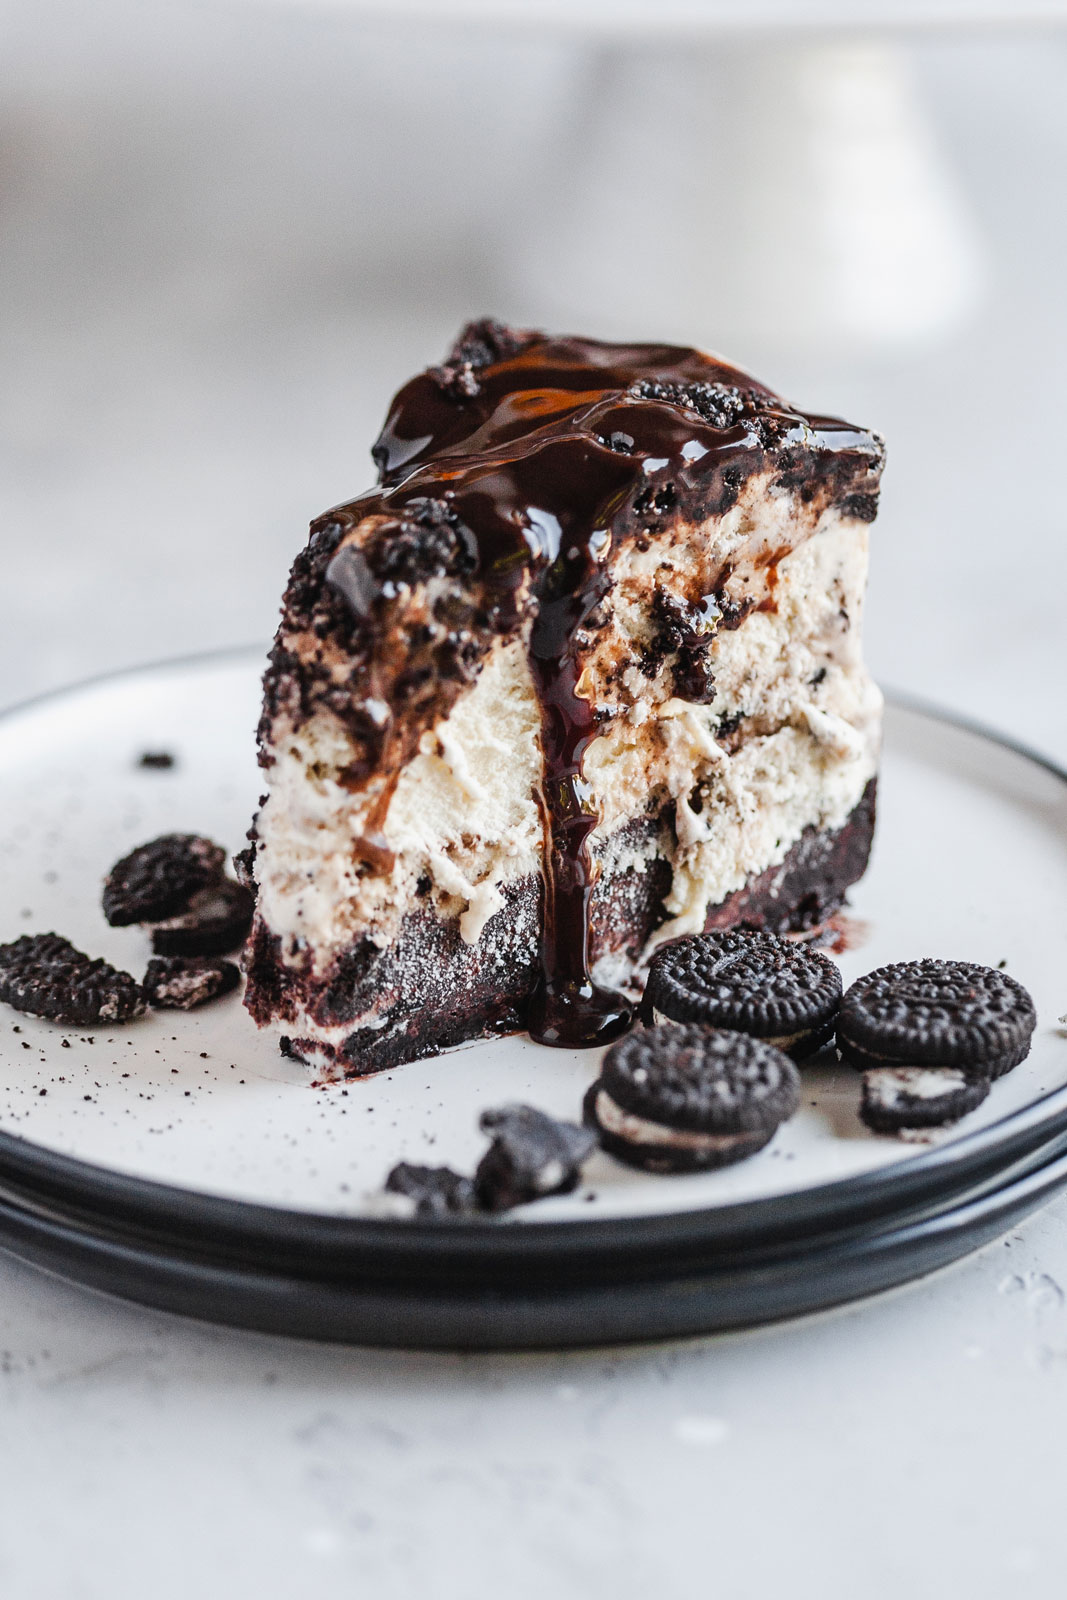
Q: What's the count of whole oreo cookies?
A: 3